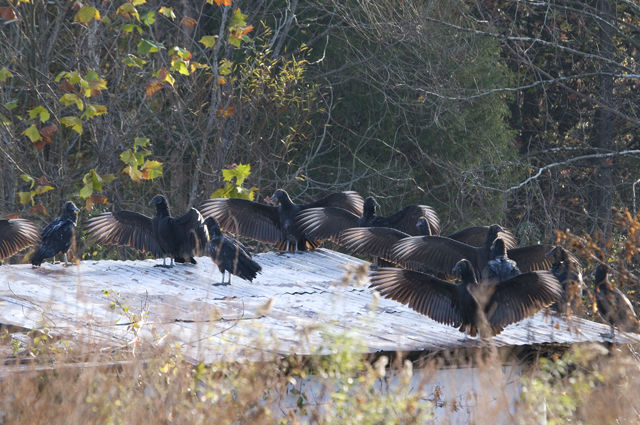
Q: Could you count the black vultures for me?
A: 12